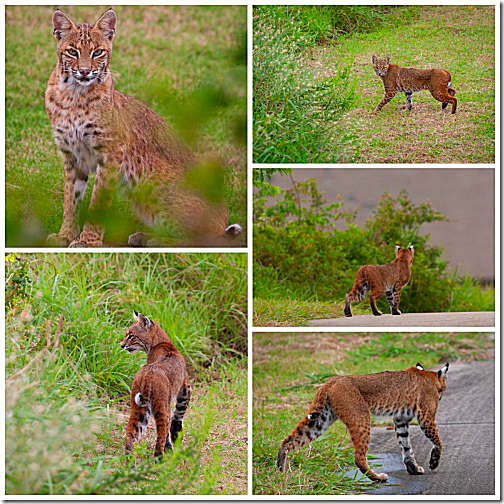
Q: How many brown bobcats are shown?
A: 5